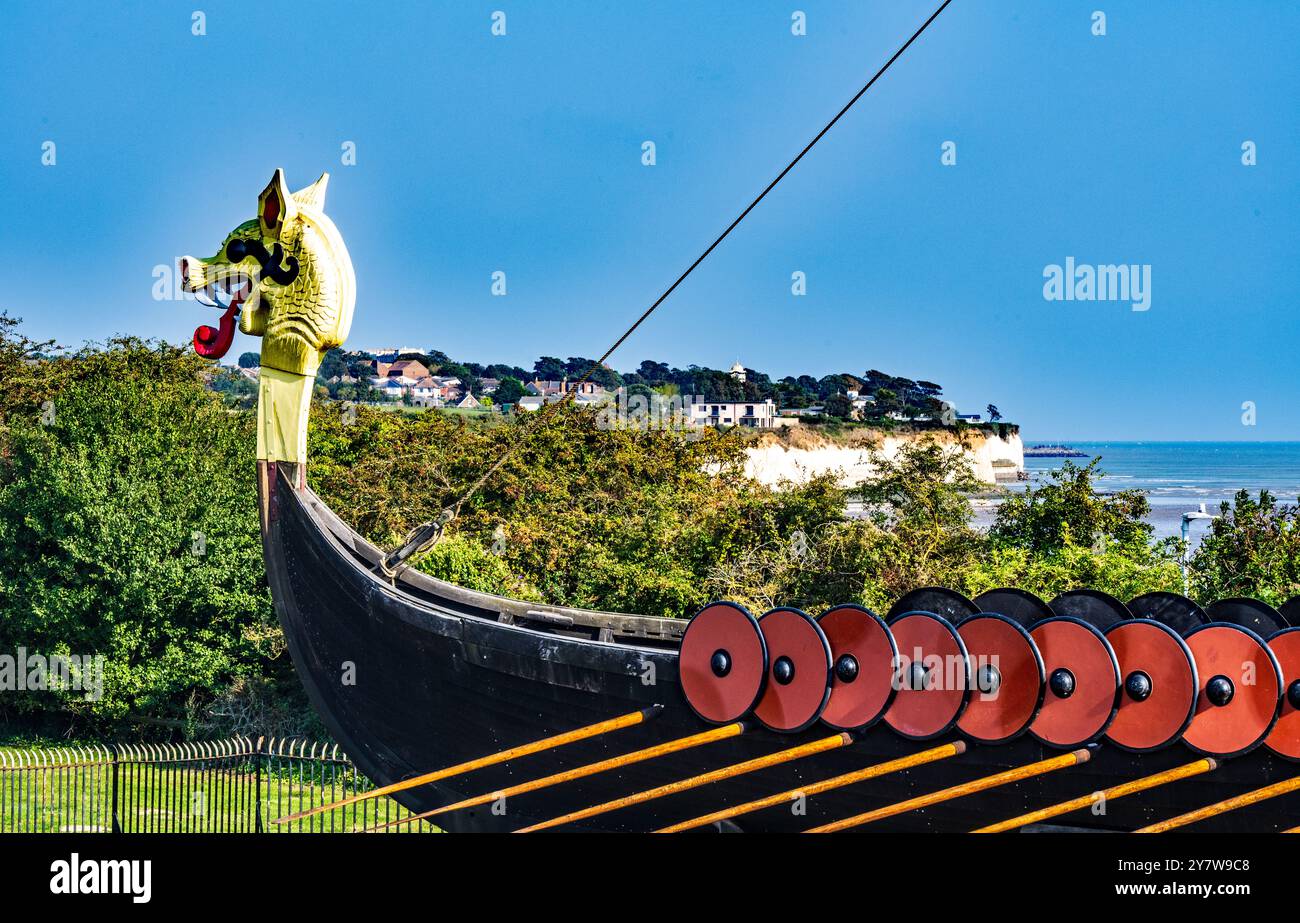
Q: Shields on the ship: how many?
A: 15